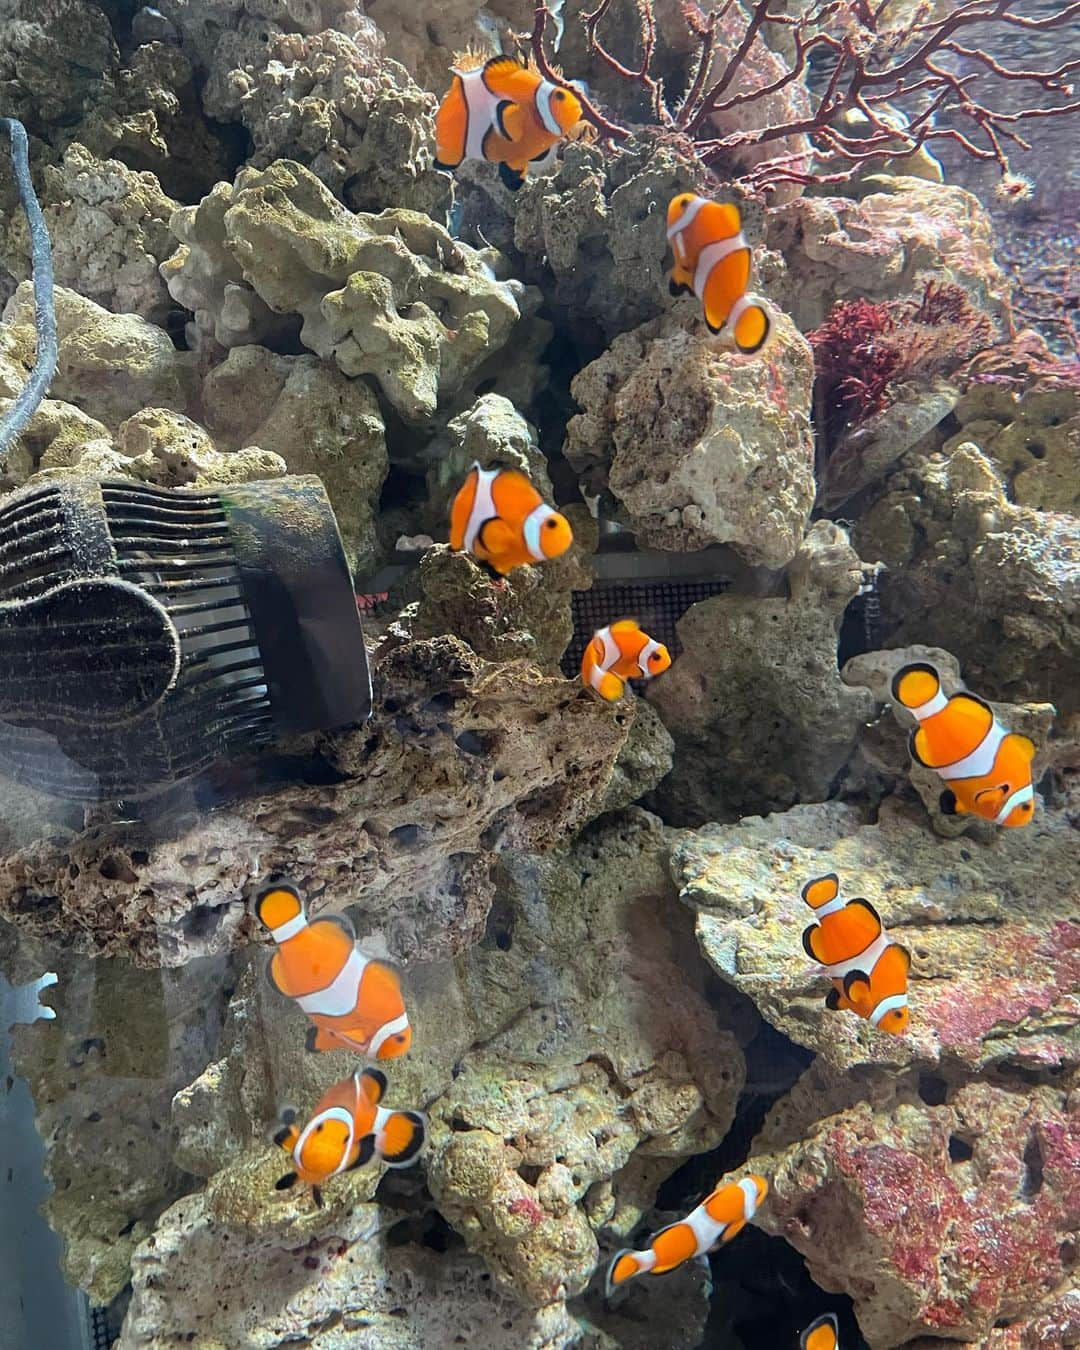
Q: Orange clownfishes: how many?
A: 10